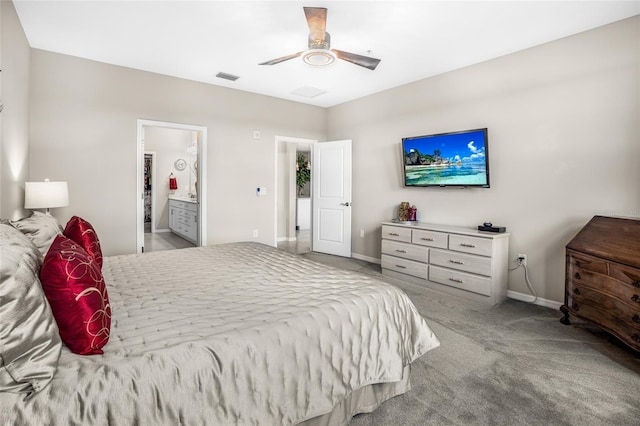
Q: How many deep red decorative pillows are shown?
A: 2